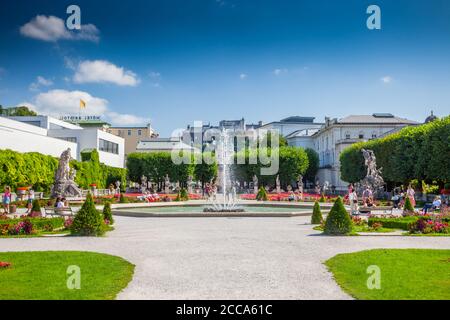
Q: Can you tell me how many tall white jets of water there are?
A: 1